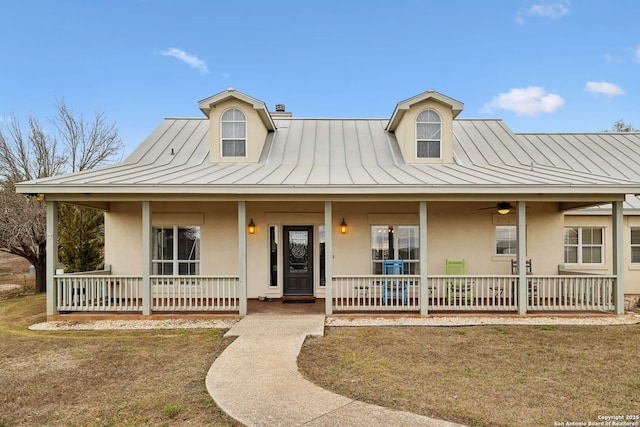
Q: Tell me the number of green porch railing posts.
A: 7